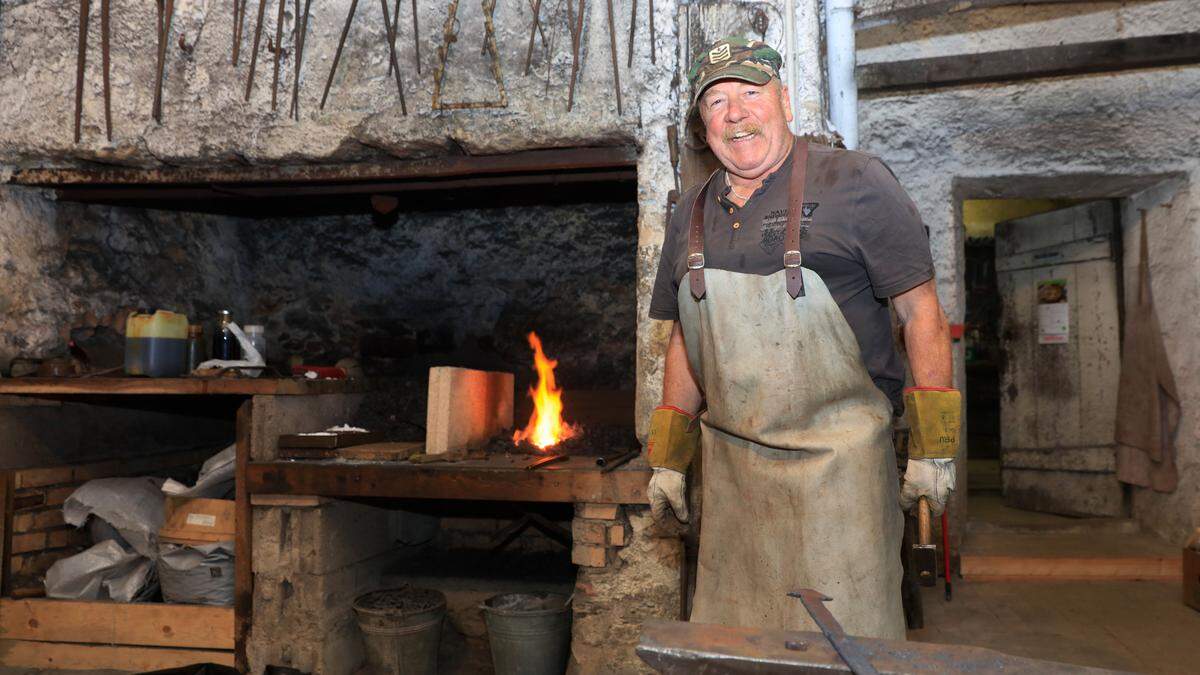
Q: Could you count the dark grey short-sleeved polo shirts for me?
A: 1